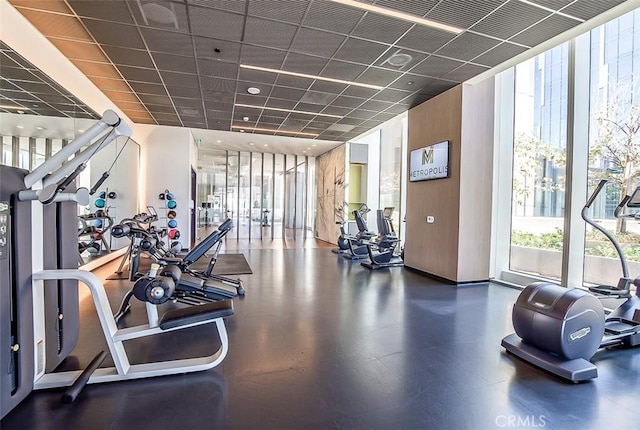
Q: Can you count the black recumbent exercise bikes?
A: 2